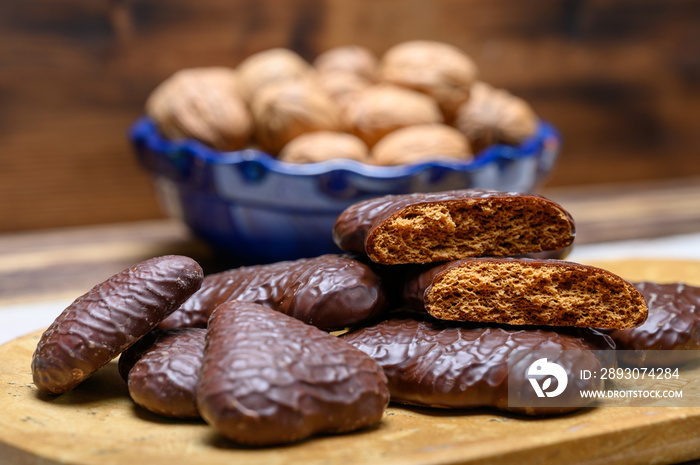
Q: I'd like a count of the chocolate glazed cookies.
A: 8